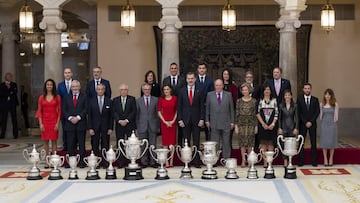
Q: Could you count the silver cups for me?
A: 13